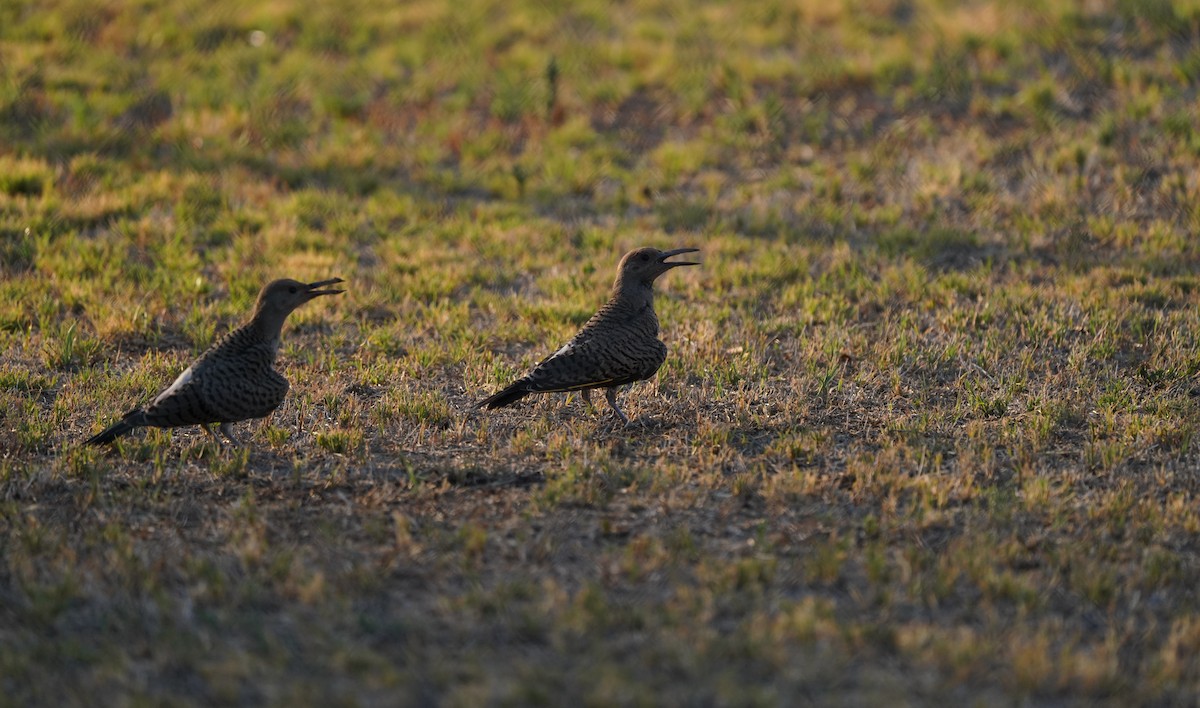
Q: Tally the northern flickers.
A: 2